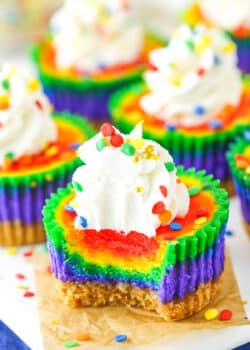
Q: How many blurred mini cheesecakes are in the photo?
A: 5